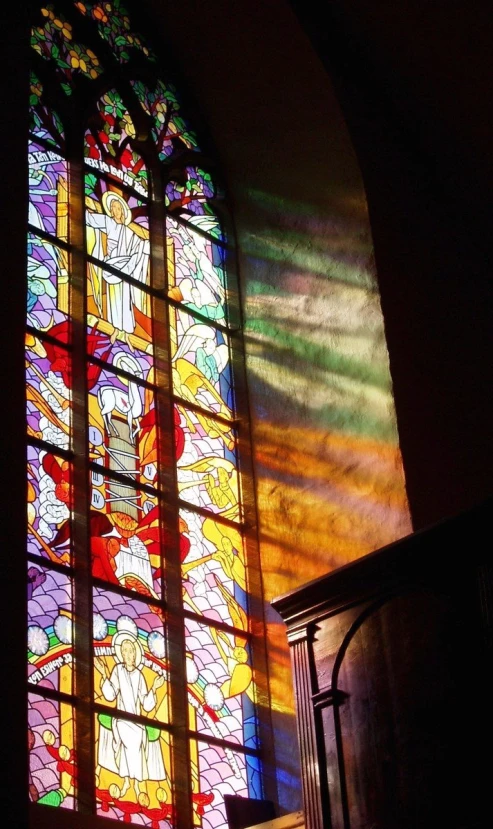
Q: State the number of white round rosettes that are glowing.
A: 7